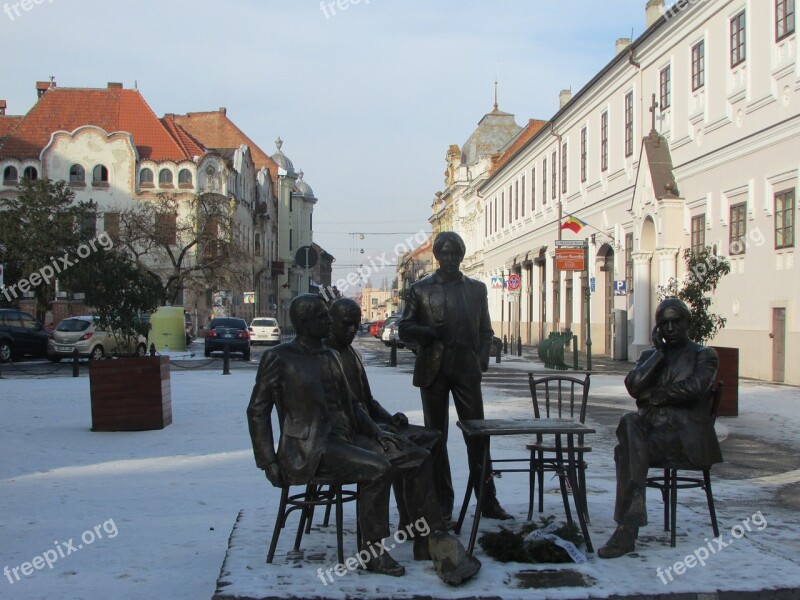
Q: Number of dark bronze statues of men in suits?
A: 4